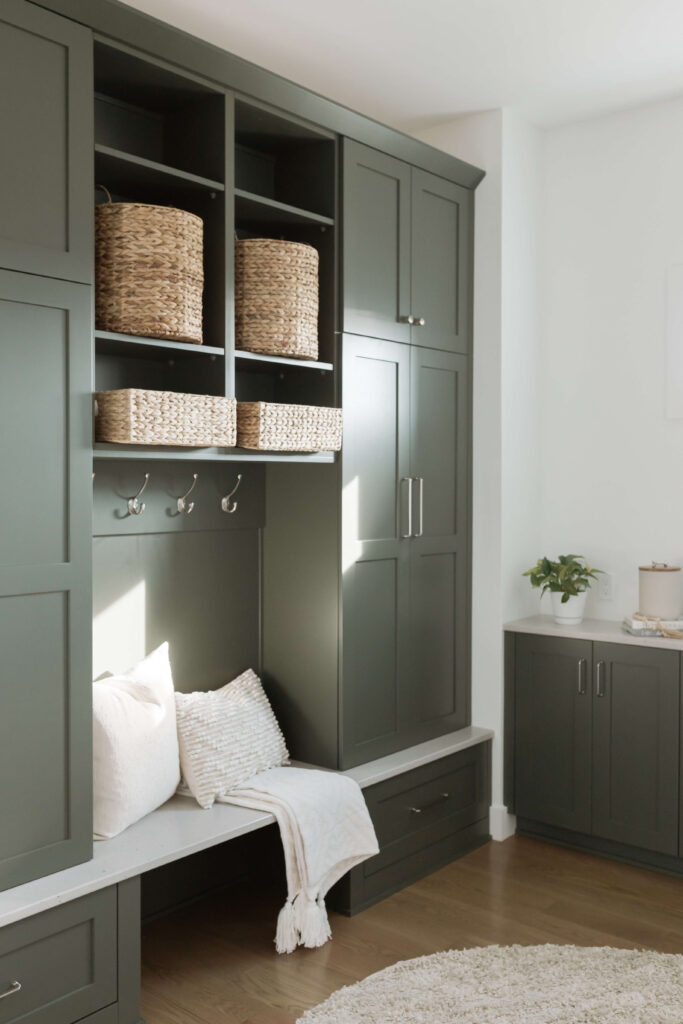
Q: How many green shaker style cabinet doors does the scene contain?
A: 8